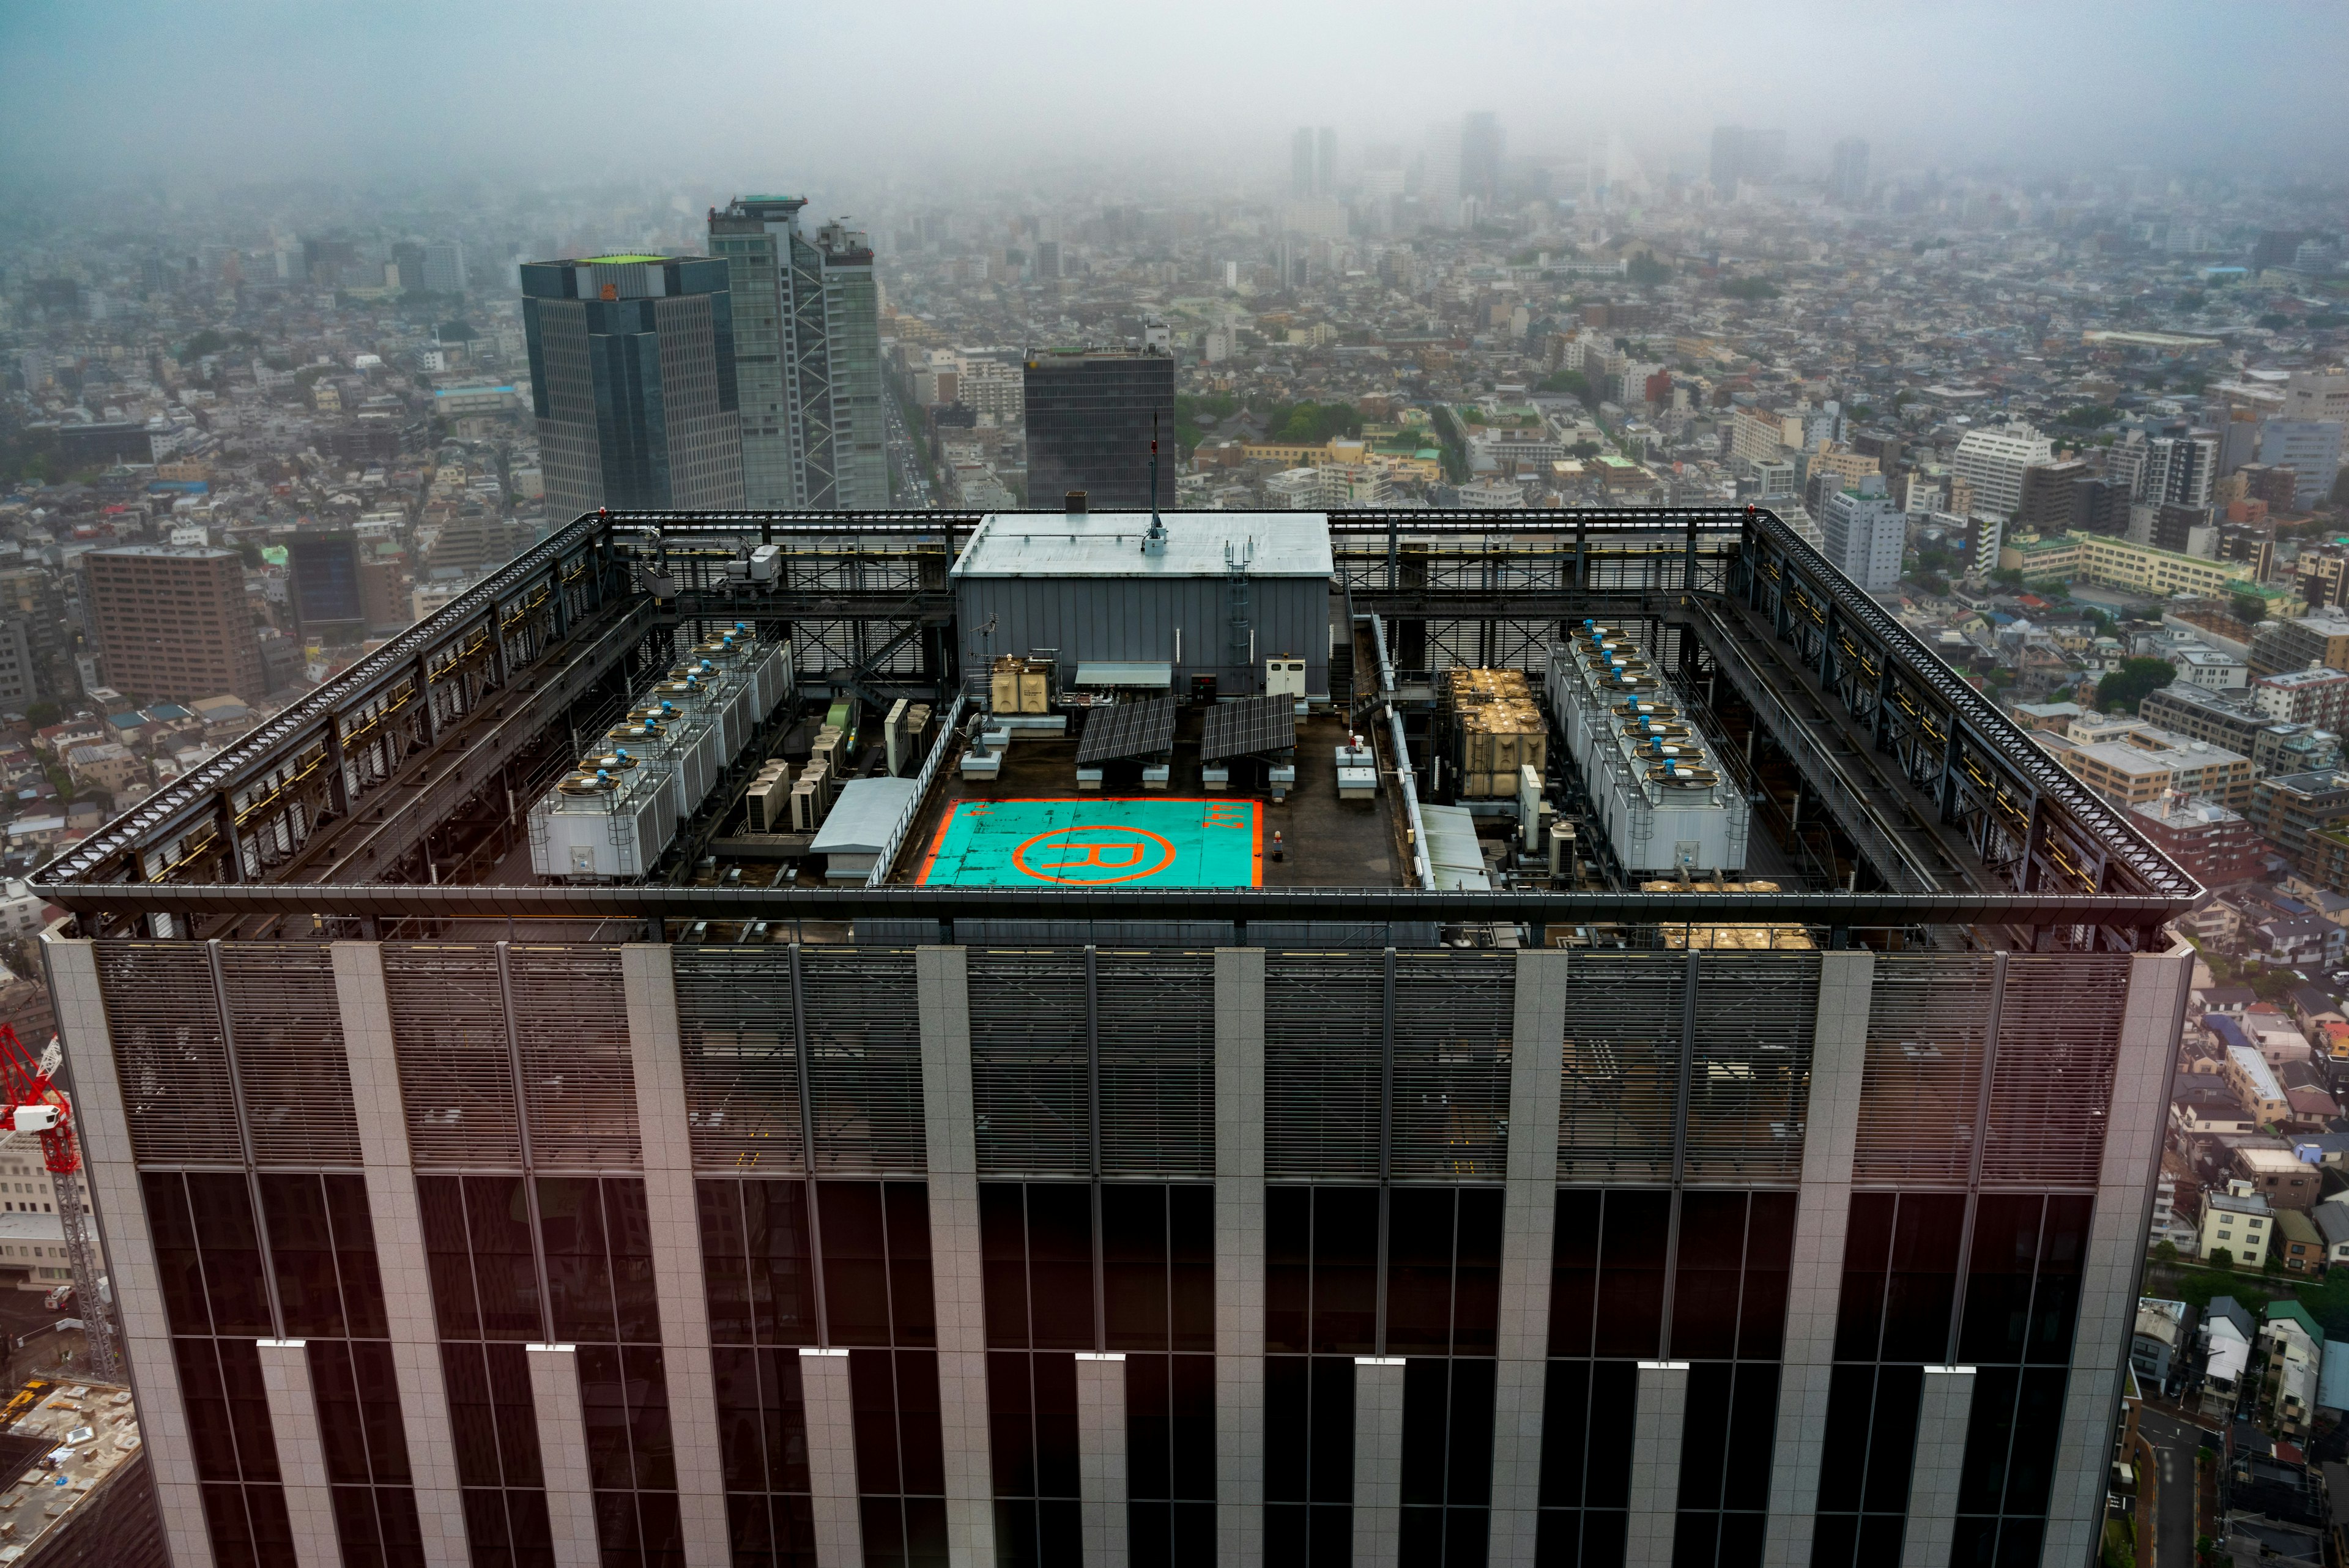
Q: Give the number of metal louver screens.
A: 14